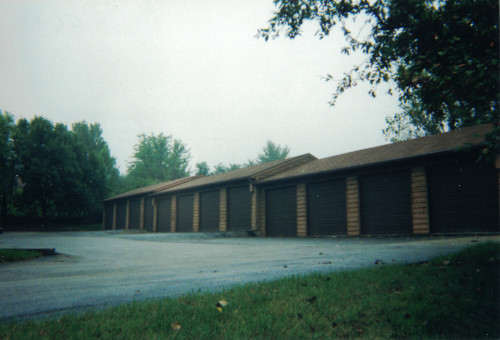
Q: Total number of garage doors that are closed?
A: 12